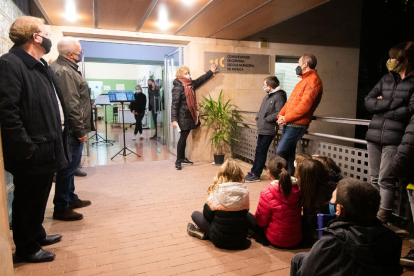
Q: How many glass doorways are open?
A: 1